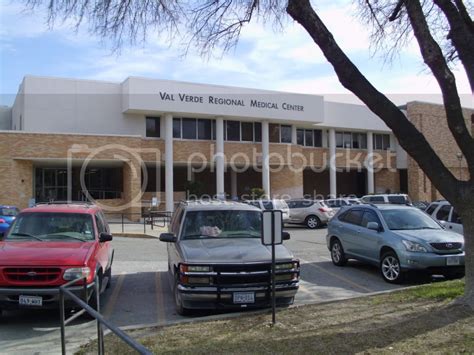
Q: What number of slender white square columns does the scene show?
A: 5